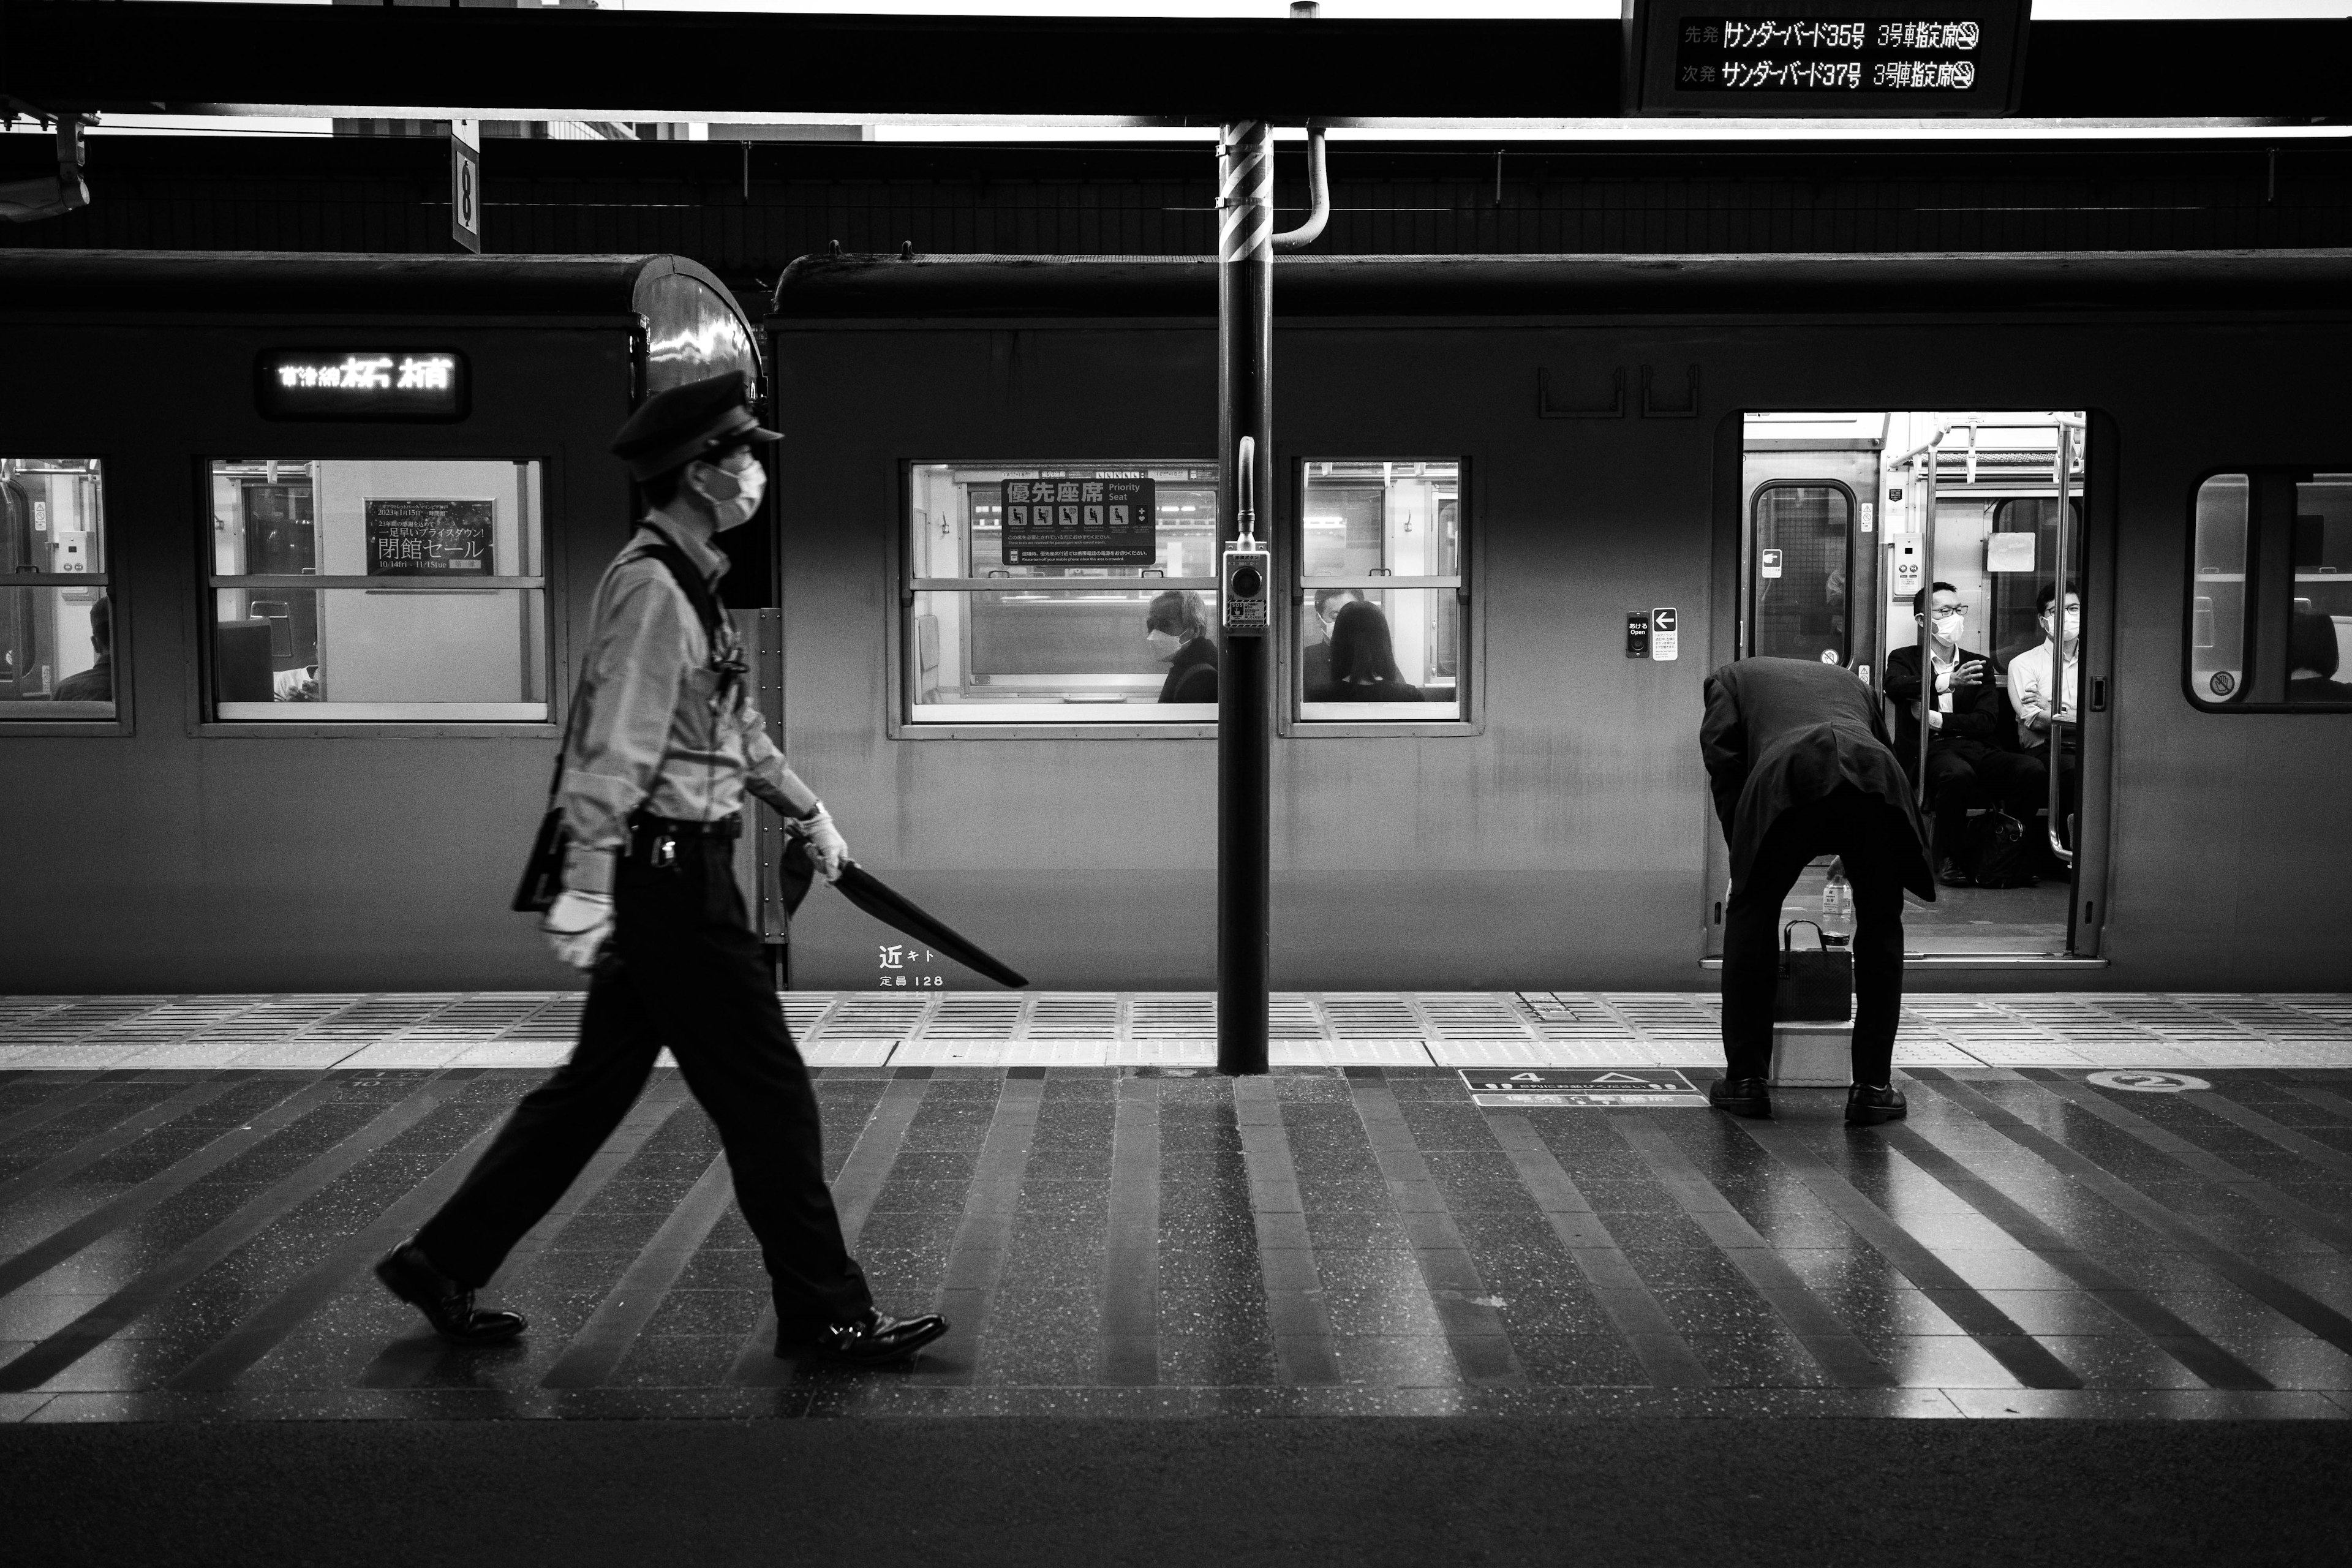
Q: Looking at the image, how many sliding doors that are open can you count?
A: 1